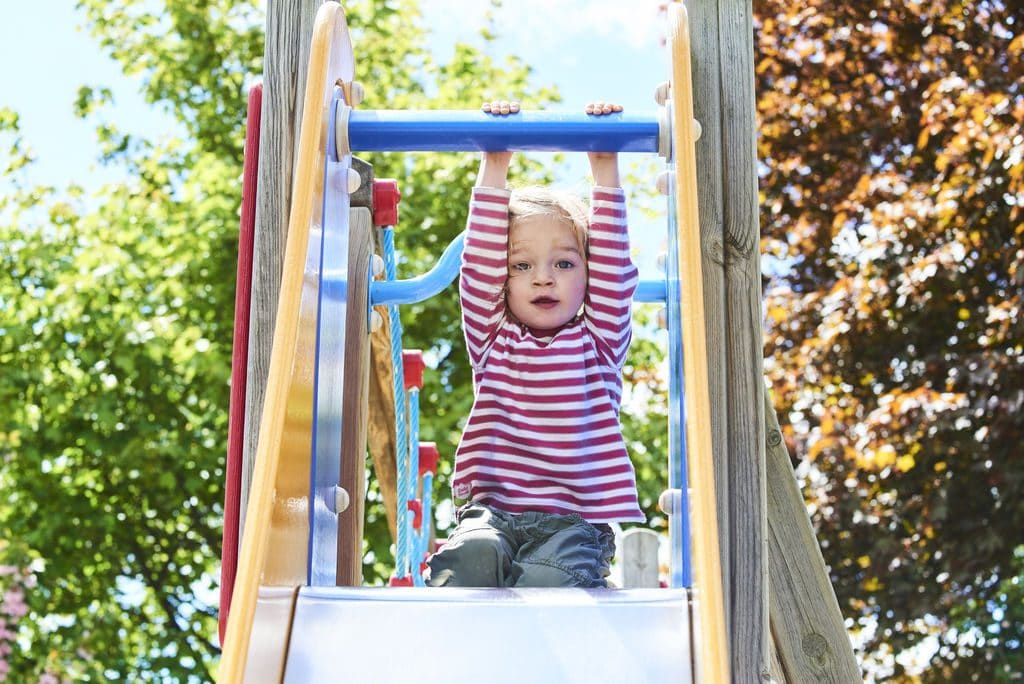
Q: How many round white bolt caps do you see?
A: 11